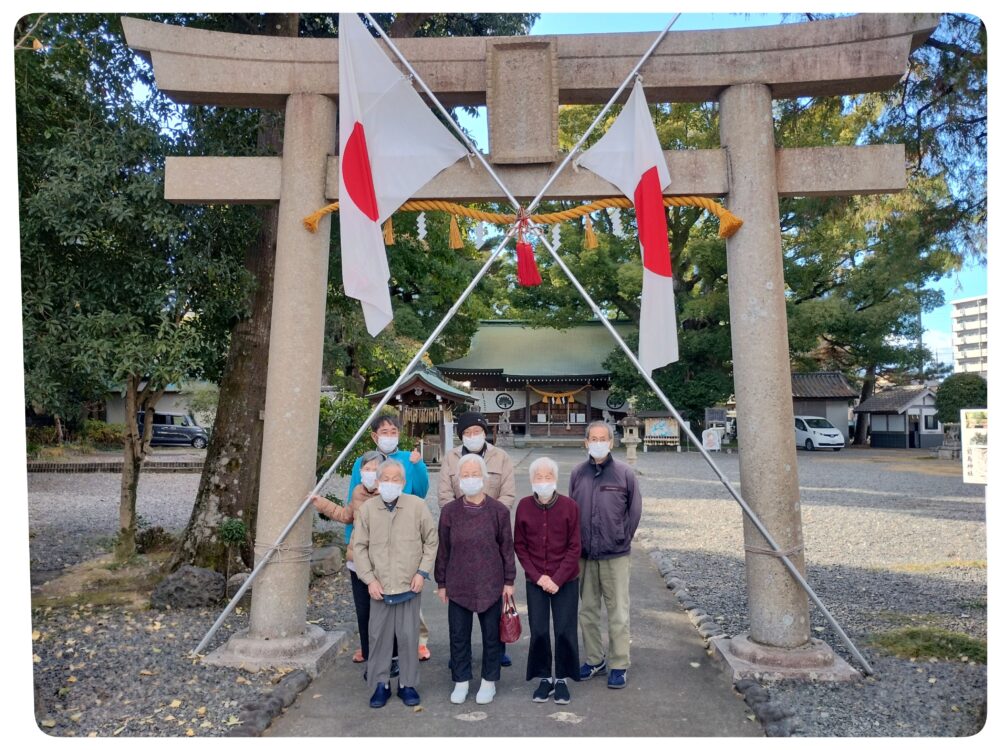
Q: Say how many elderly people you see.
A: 6